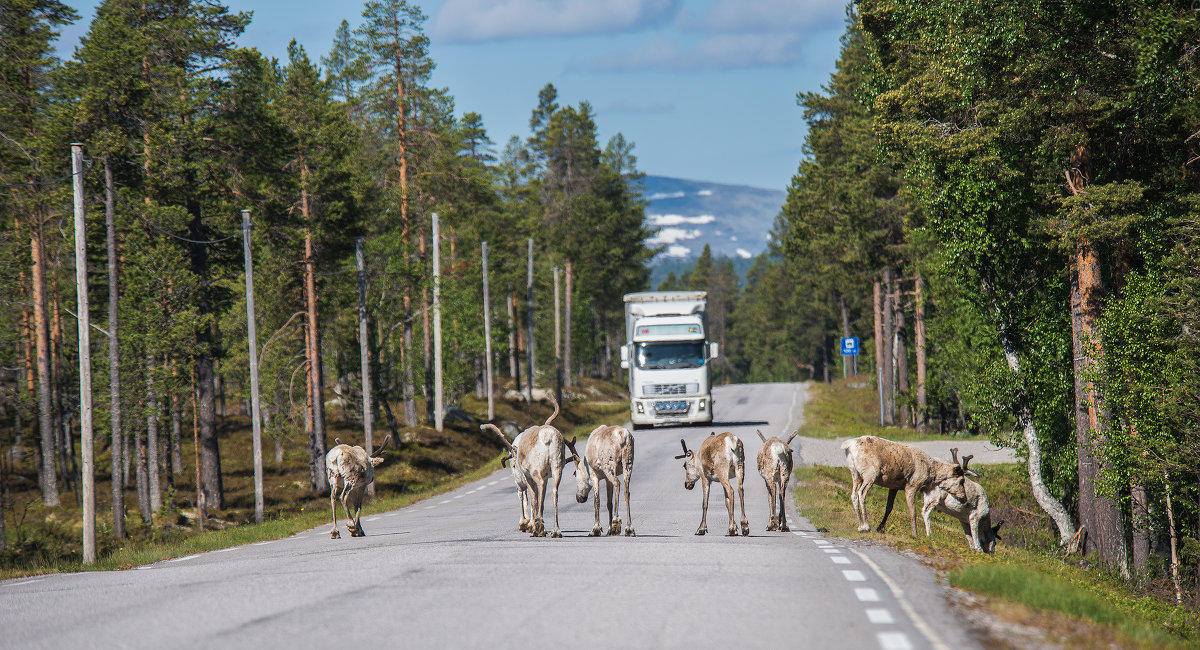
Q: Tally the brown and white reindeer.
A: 7